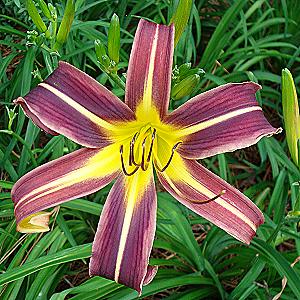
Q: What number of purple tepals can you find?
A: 6